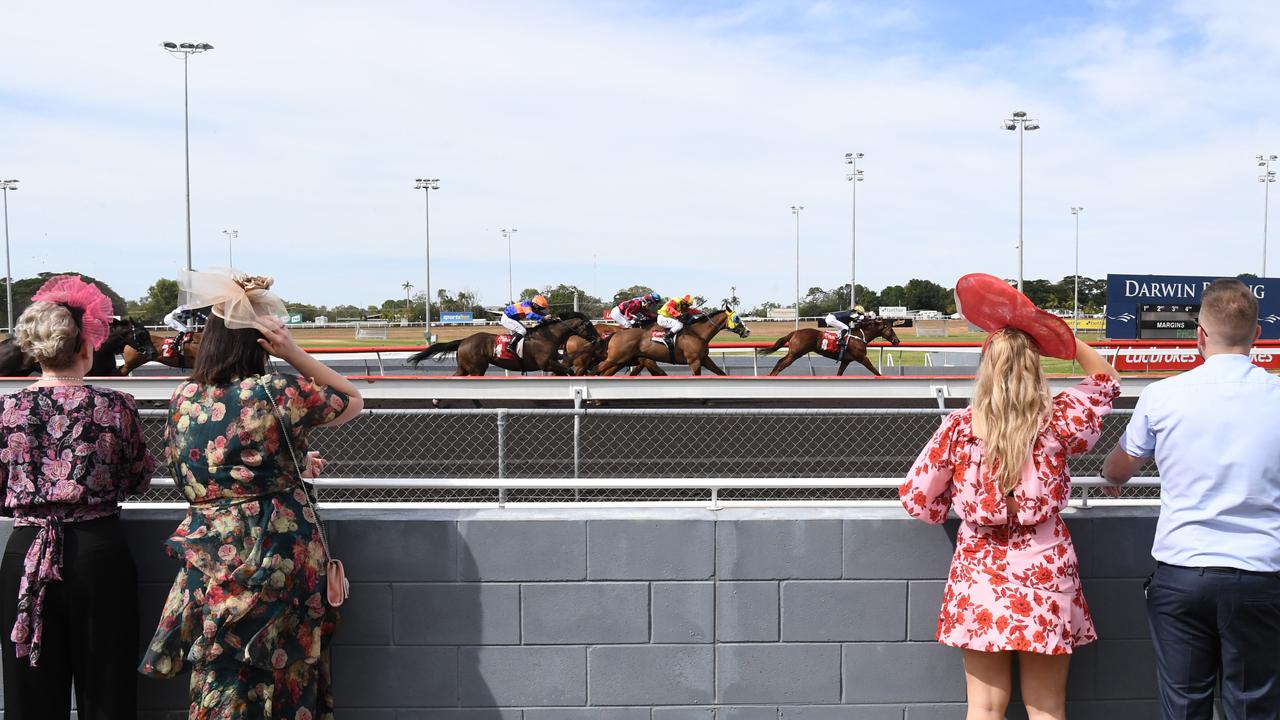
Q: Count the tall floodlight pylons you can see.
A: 10